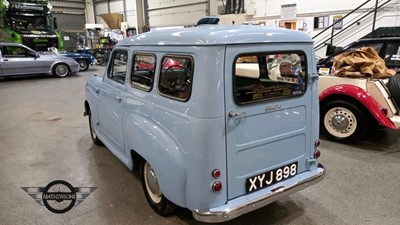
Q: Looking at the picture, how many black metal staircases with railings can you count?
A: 1